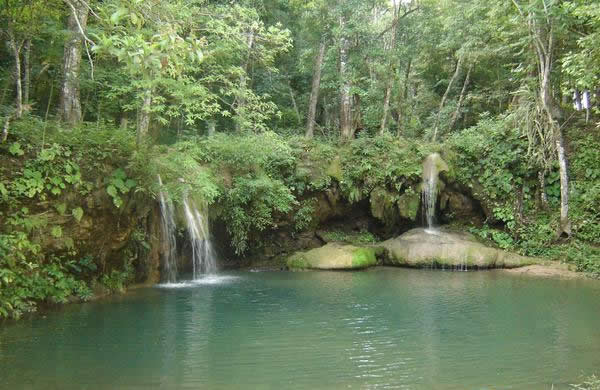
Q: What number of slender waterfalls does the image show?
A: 3